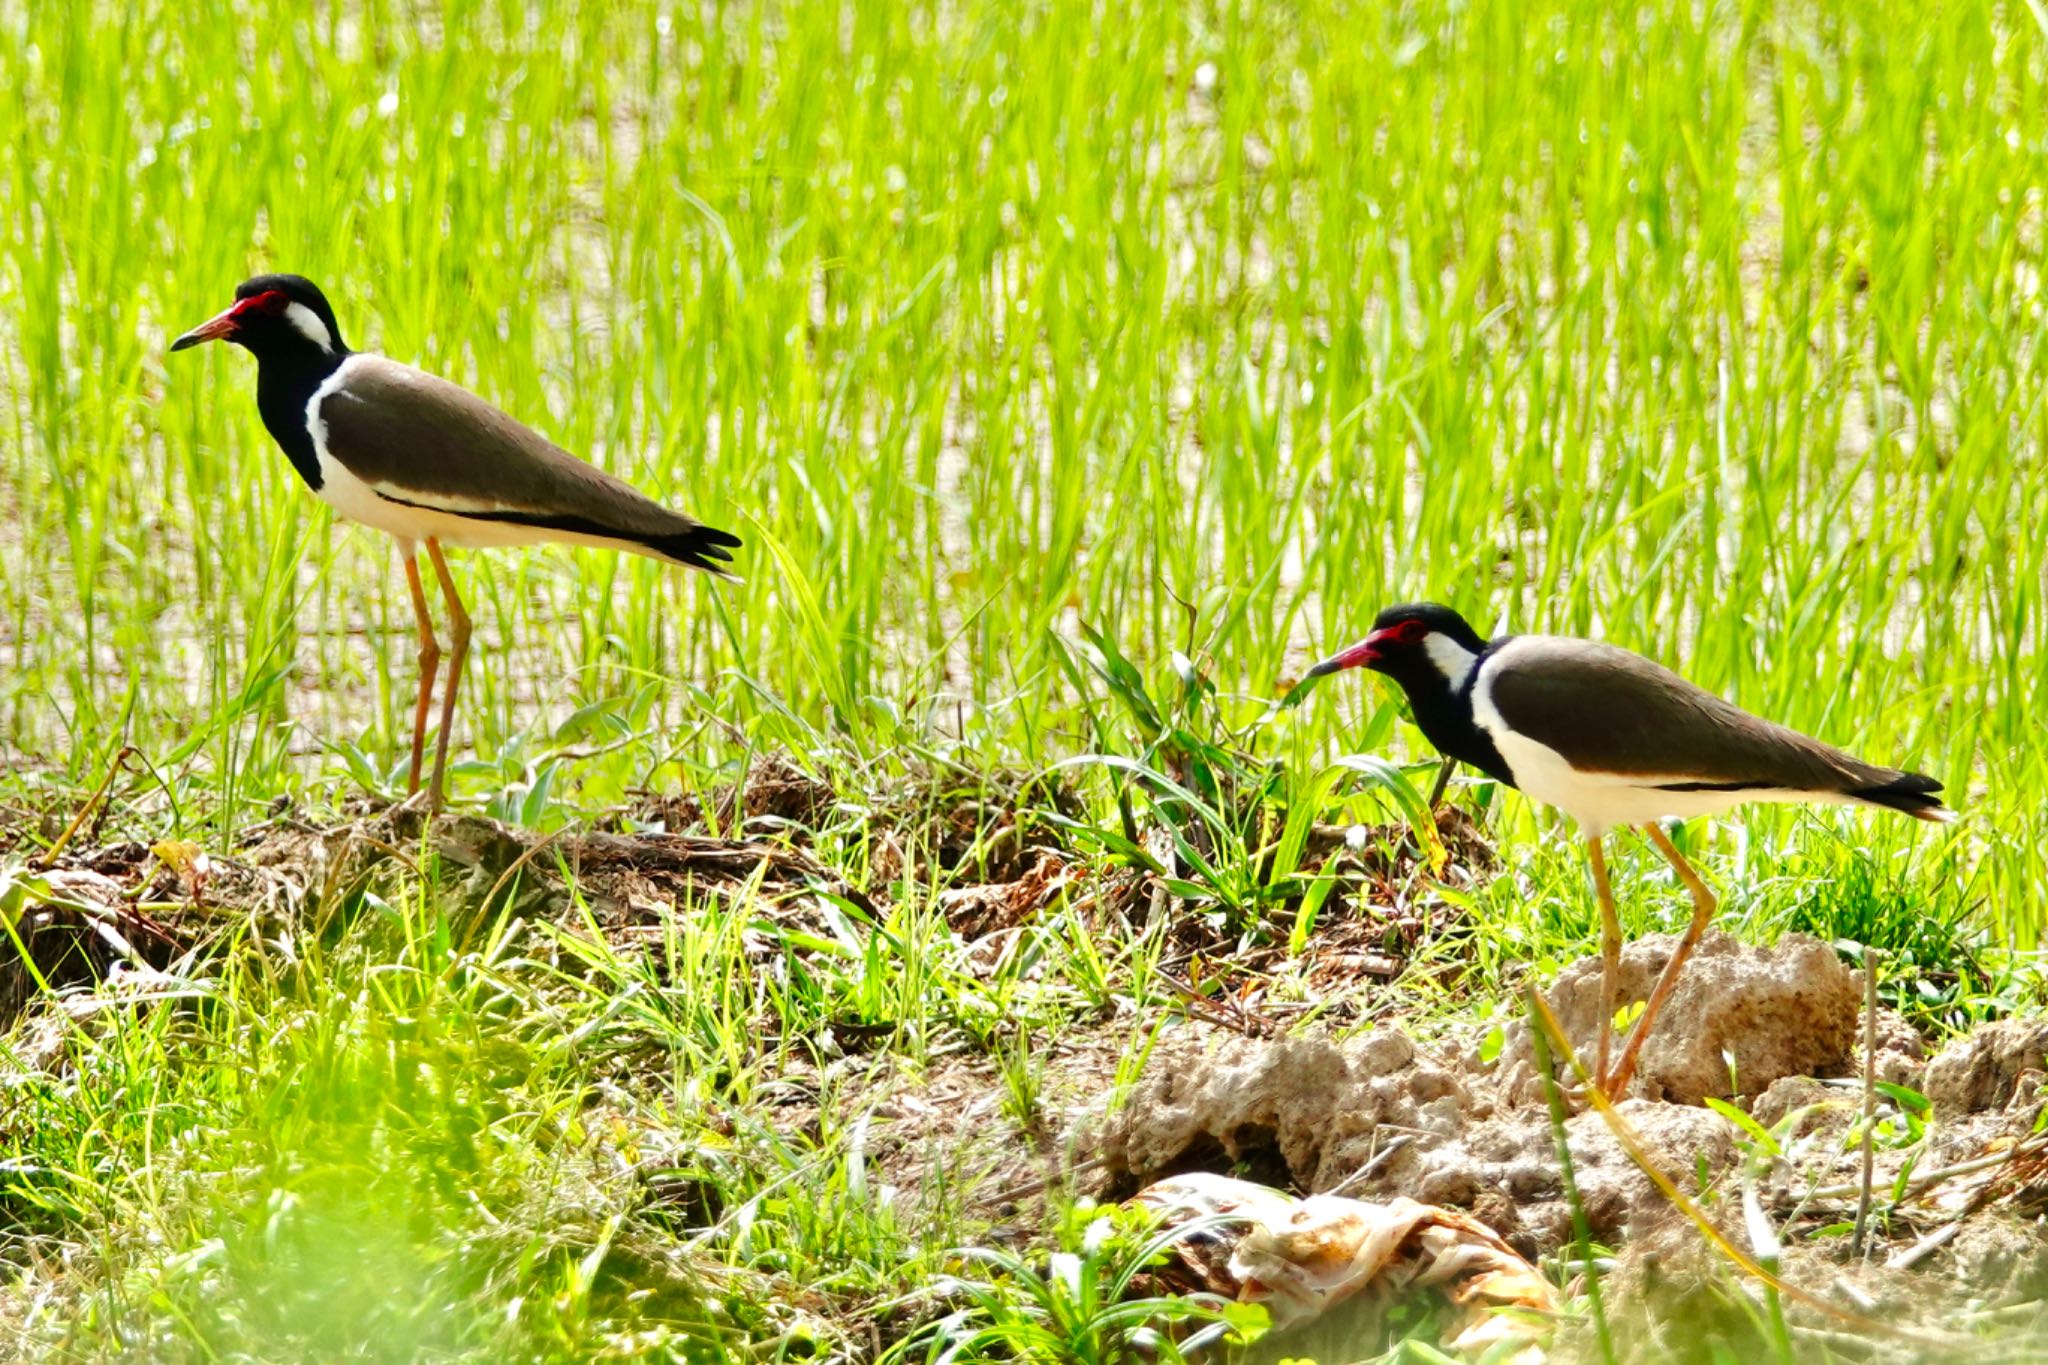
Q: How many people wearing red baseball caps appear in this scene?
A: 0